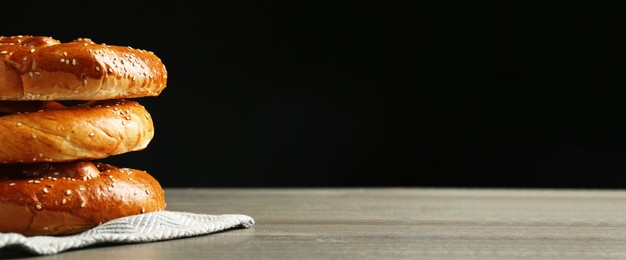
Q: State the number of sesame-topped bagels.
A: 3